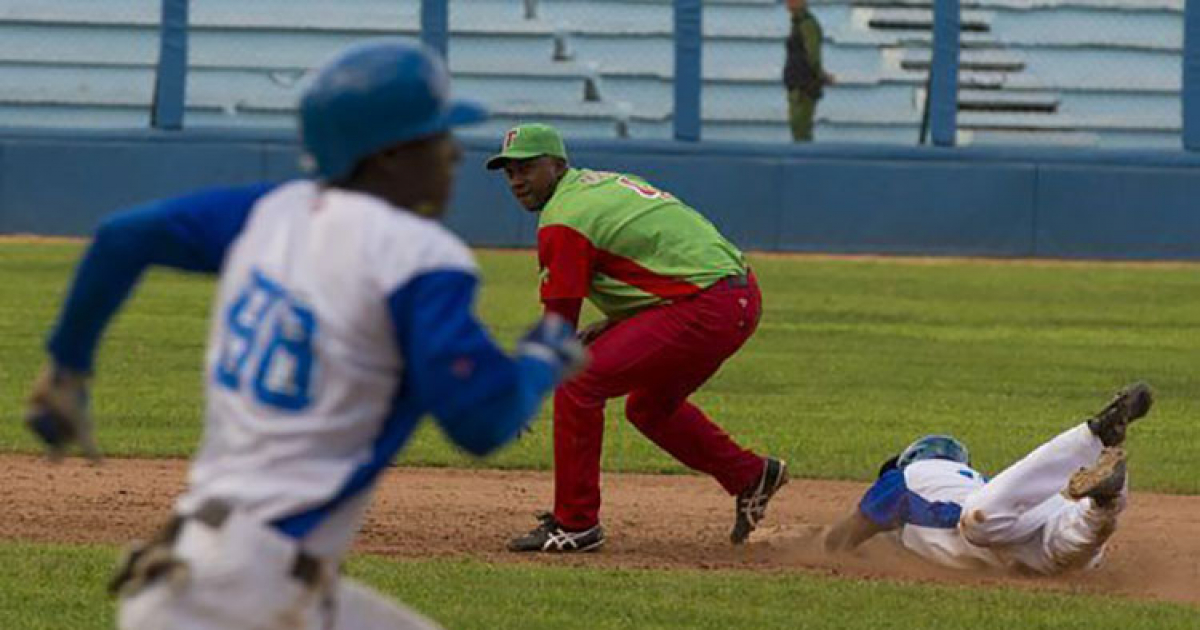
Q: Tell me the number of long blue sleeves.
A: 2